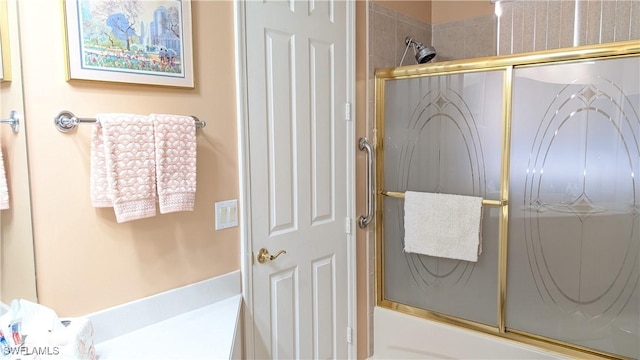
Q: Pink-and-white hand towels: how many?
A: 2